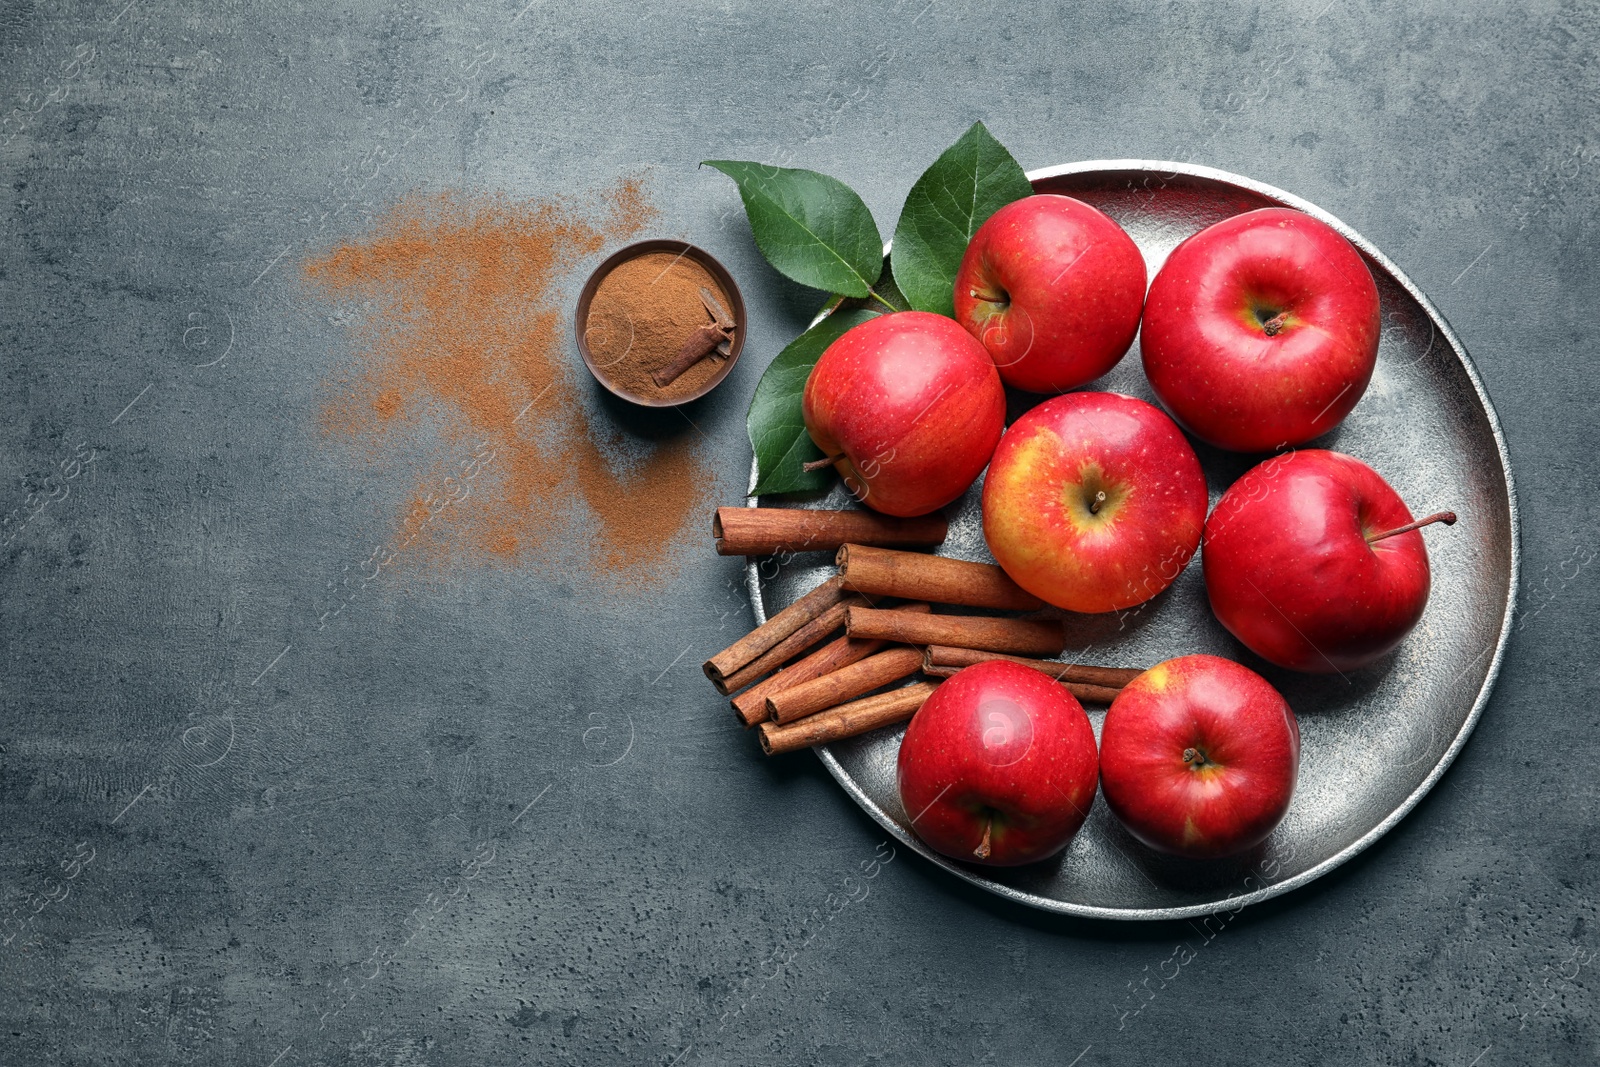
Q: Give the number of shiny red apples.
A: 7